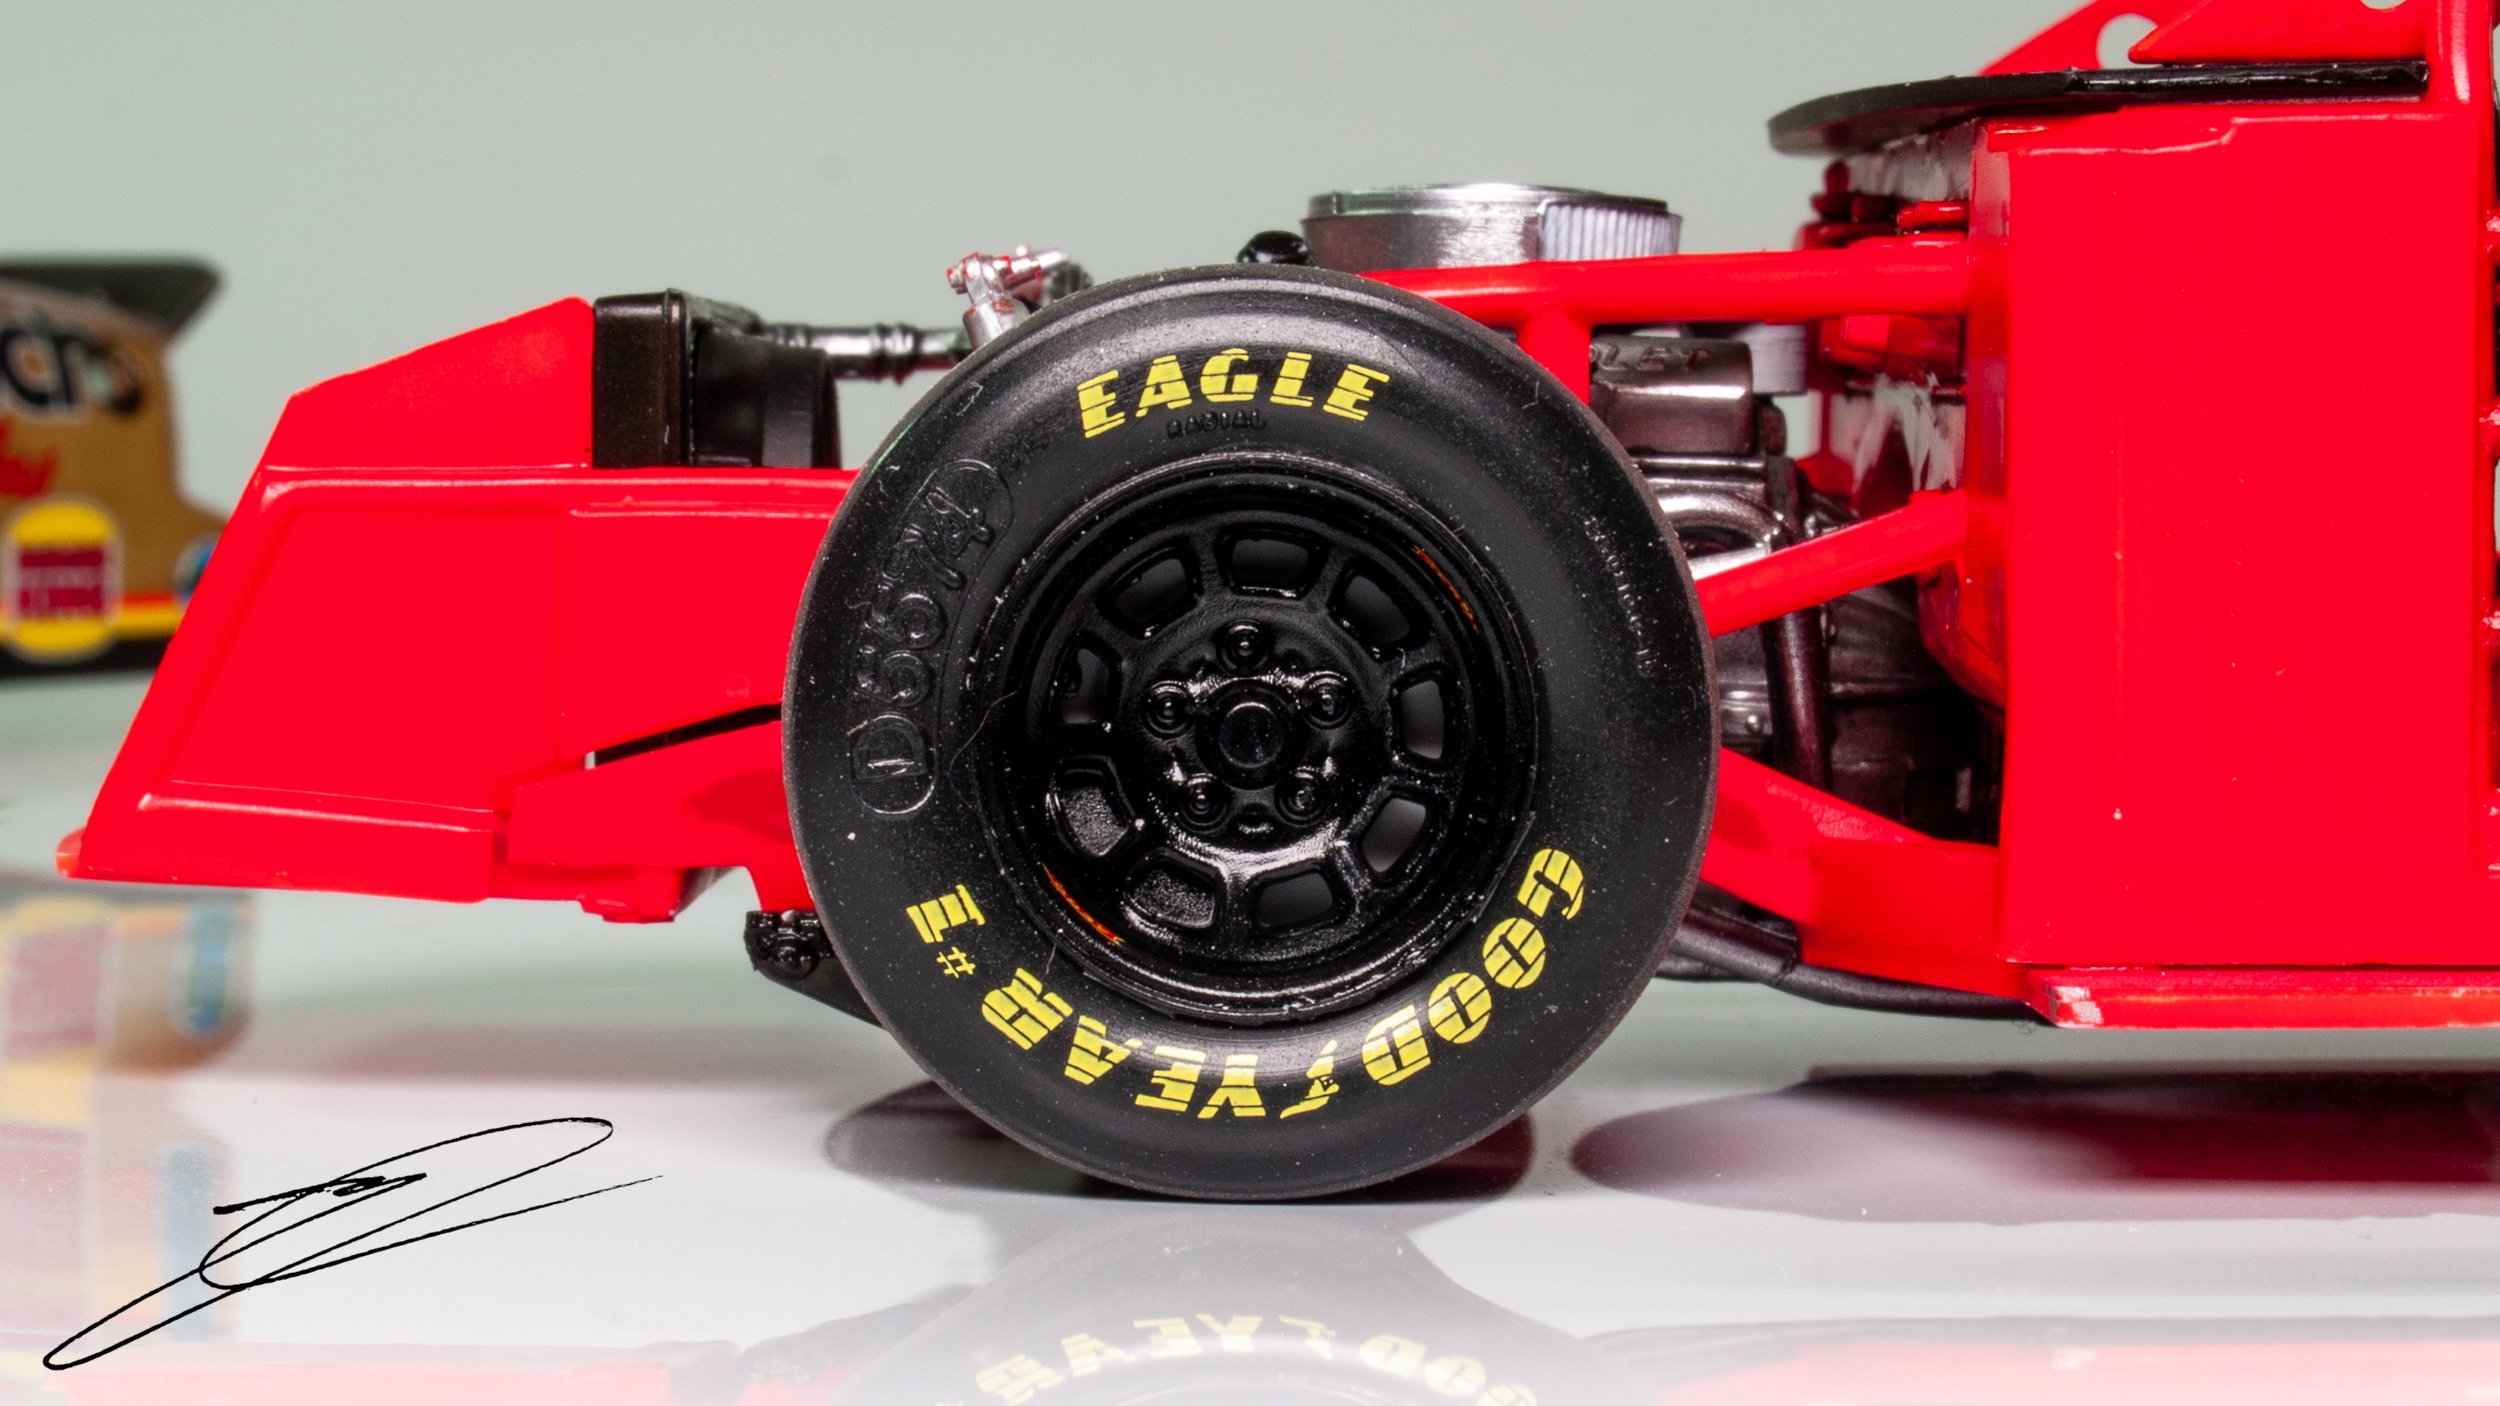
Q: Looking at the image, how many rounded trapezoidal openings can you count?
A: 9